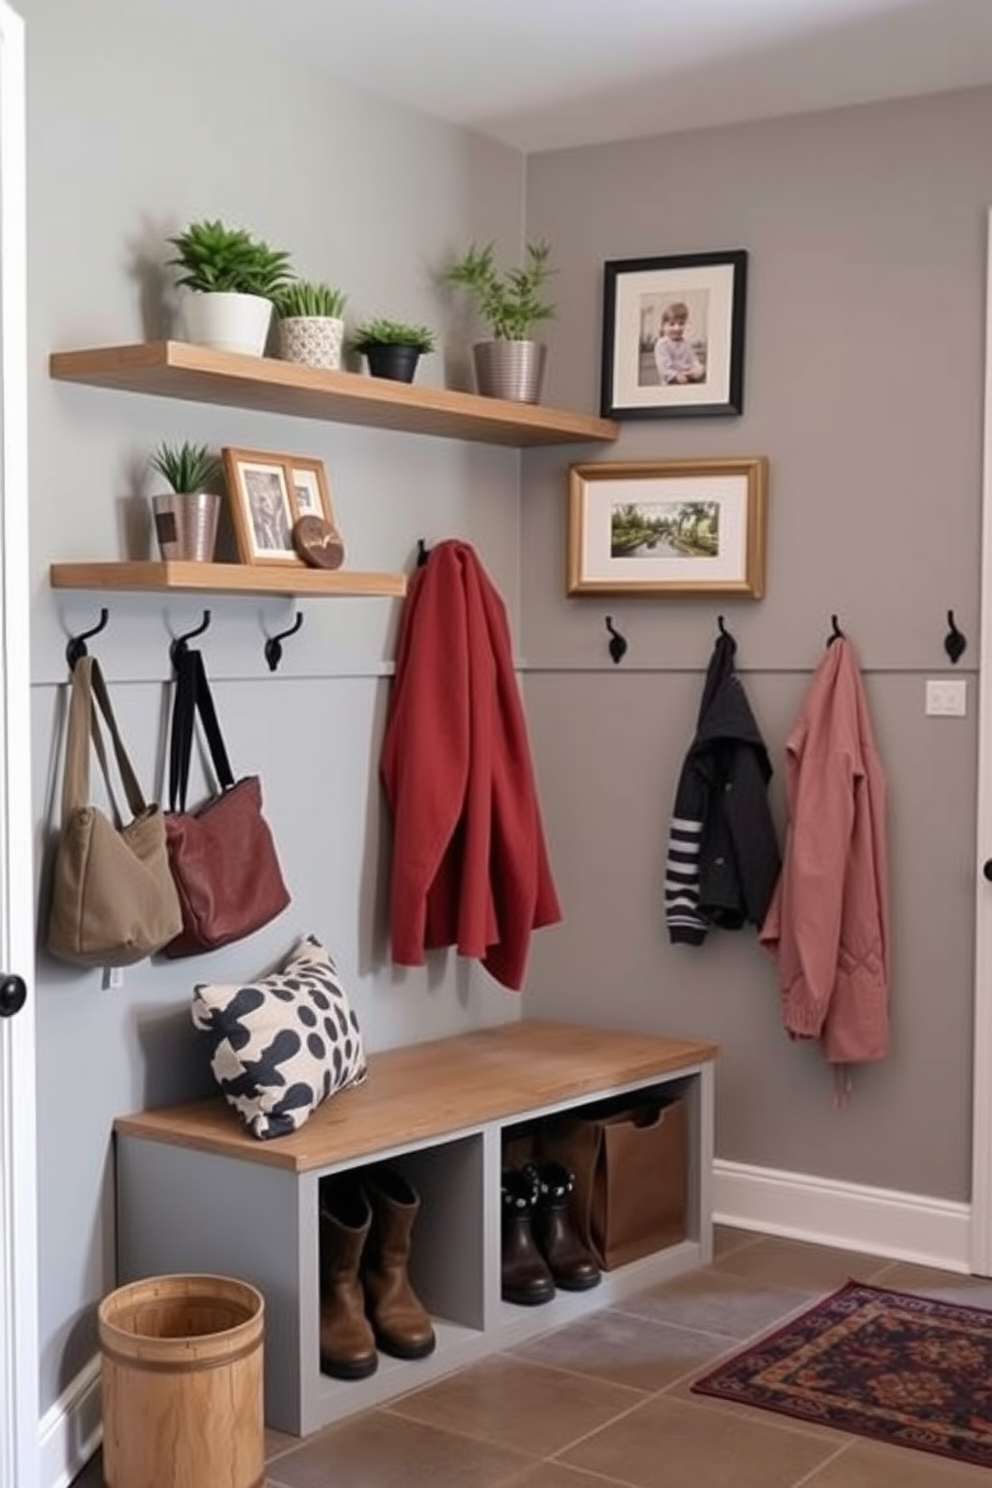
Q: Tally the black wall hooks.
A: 8